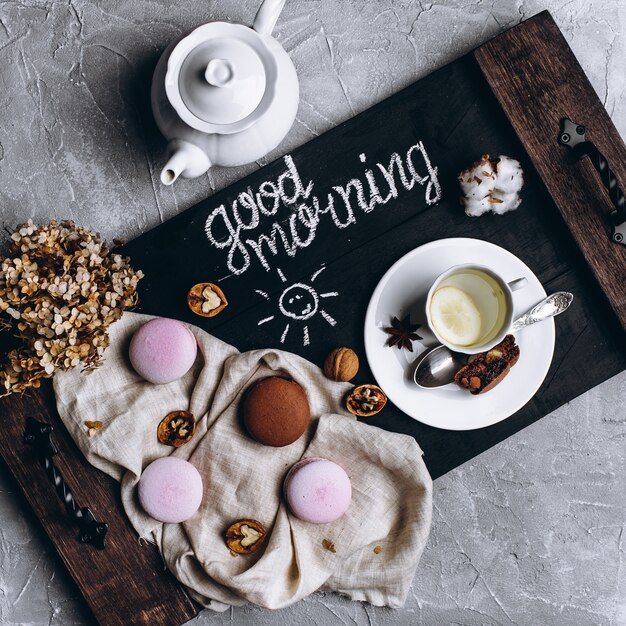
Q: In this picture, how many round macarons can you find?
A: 4